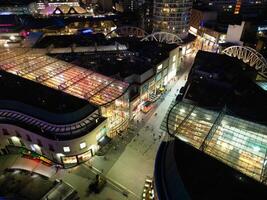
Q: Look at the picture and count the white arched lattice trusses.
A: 3